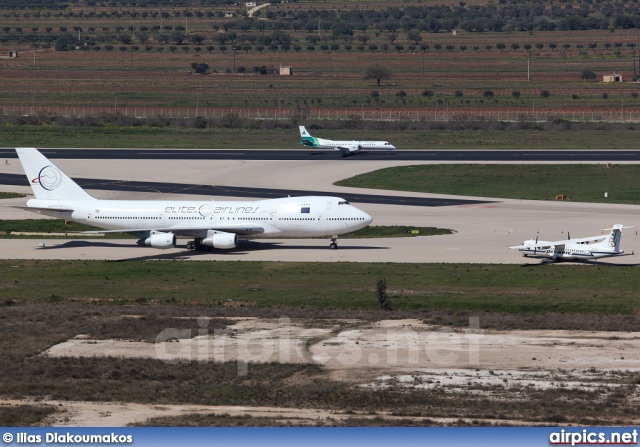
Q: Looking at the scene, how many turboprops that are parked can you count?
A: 1